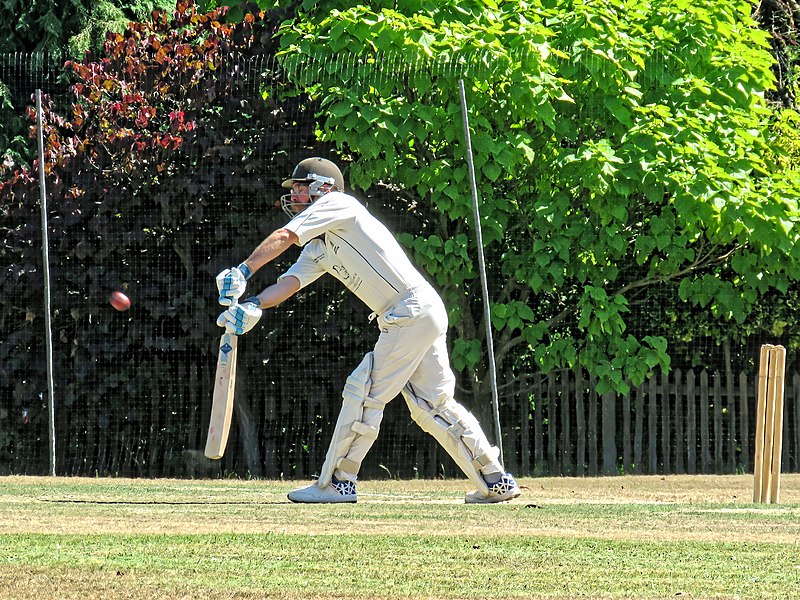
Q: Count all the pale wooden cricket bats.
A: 1